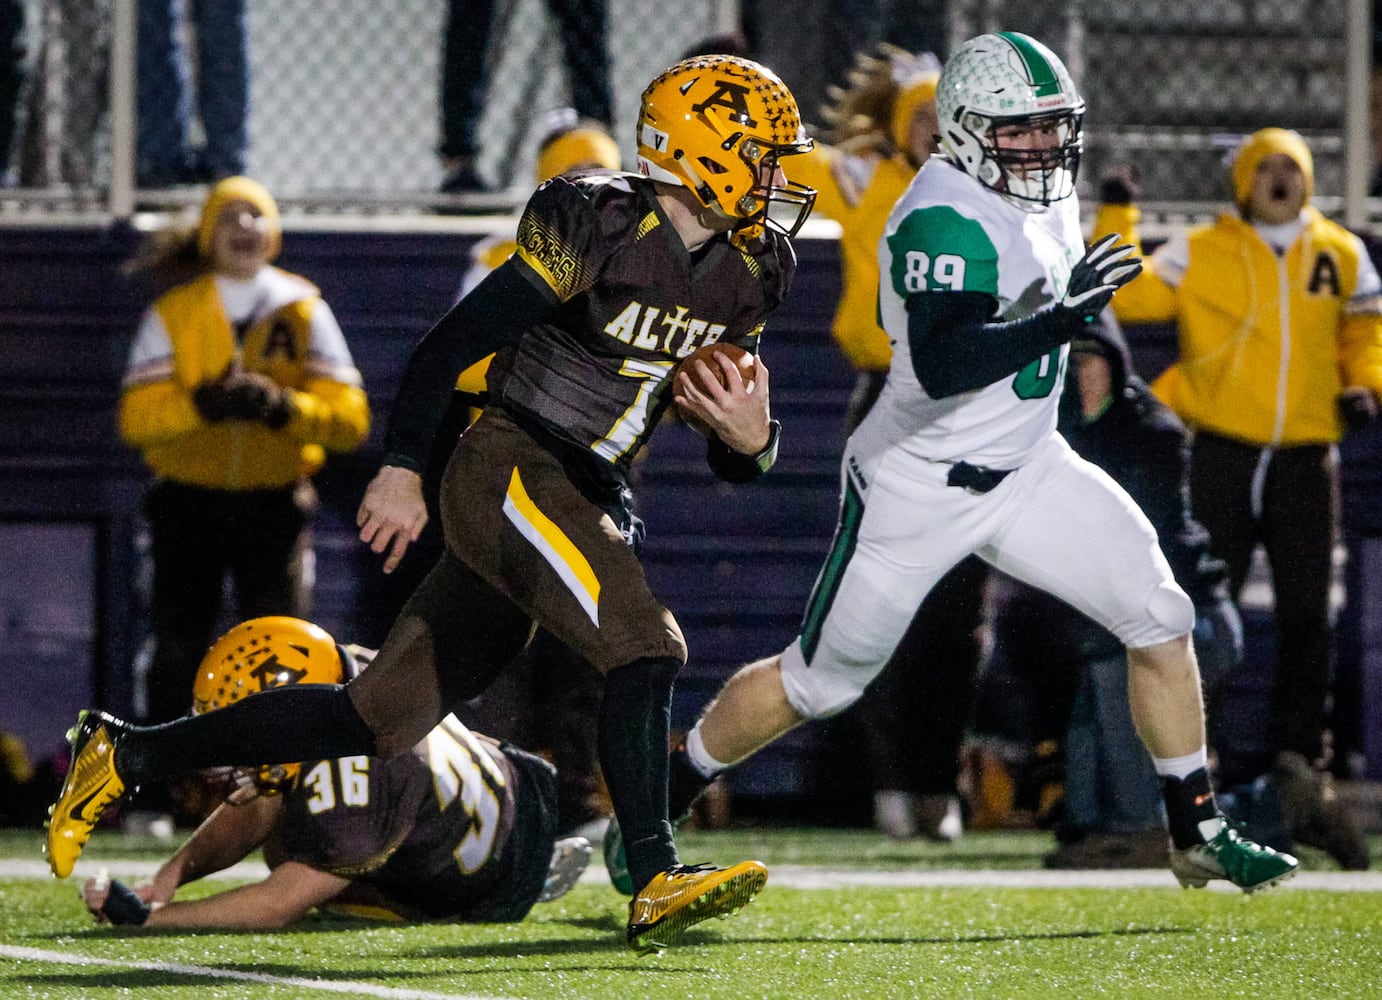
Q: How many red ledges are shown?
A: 0